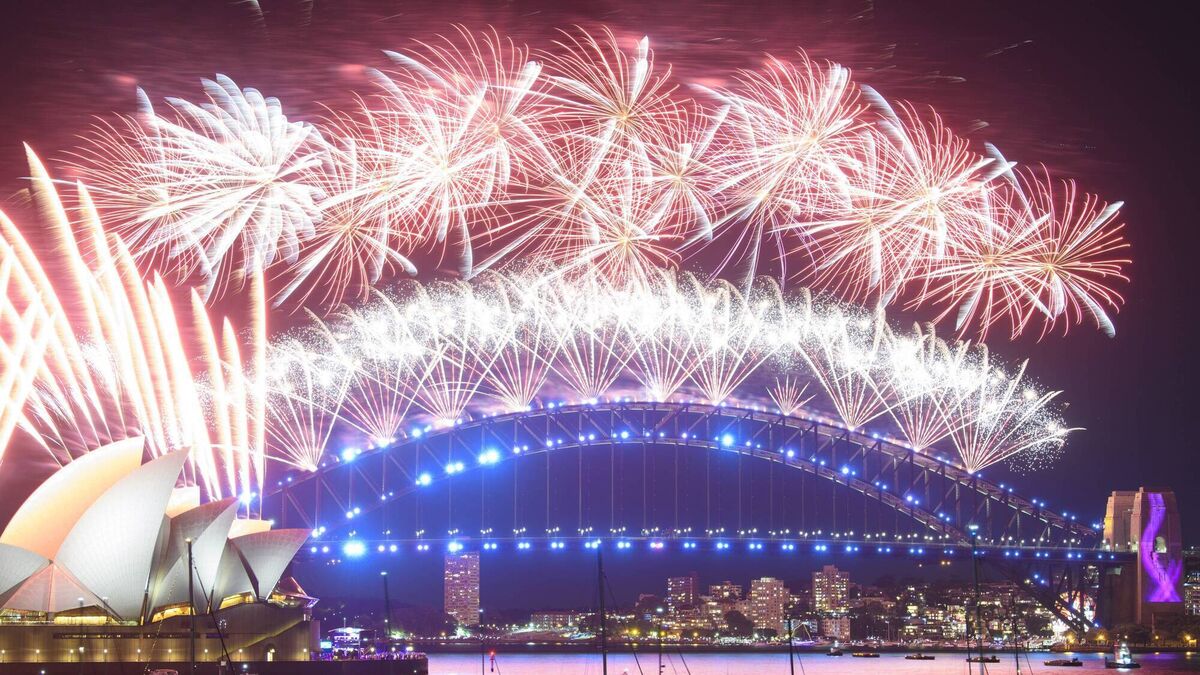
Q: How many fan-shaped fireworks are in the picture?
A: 11